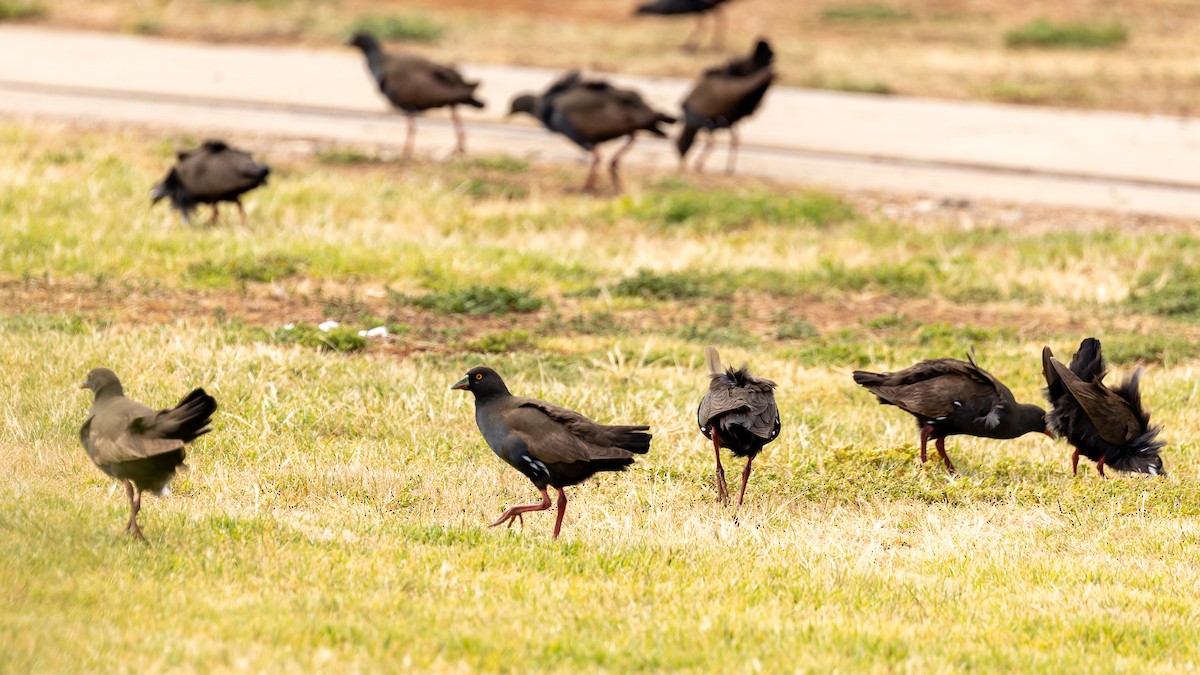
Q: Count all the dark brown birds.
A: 10